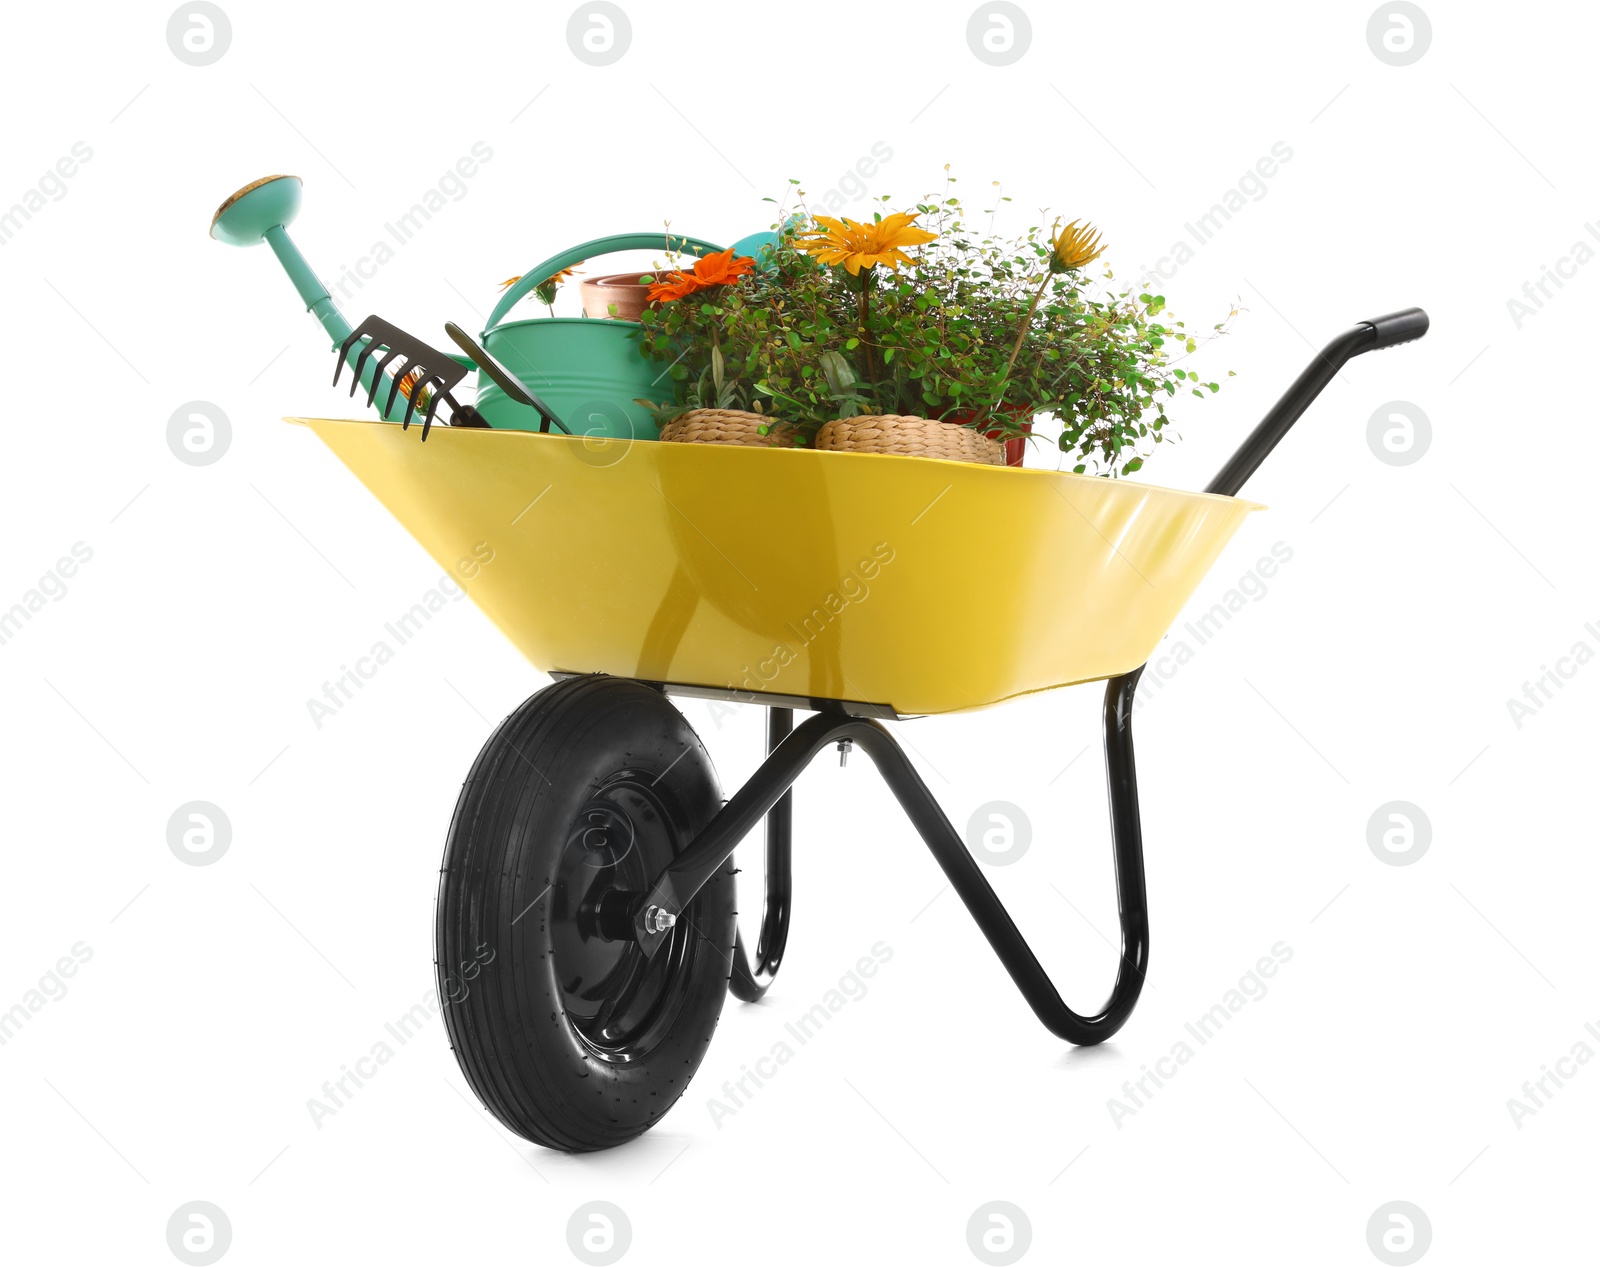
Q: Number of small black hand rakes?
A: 1